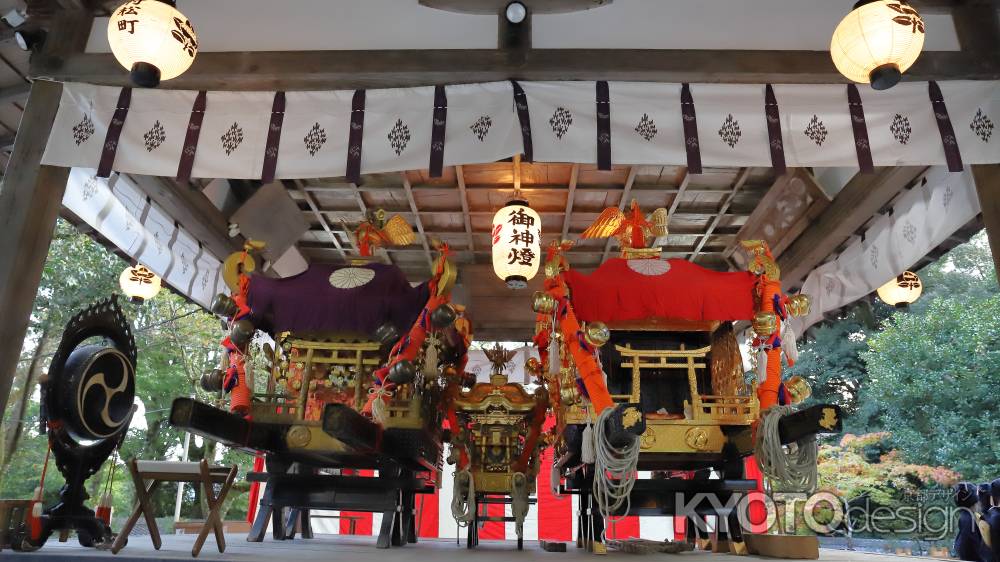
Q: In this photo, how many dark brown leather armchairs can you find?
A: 0